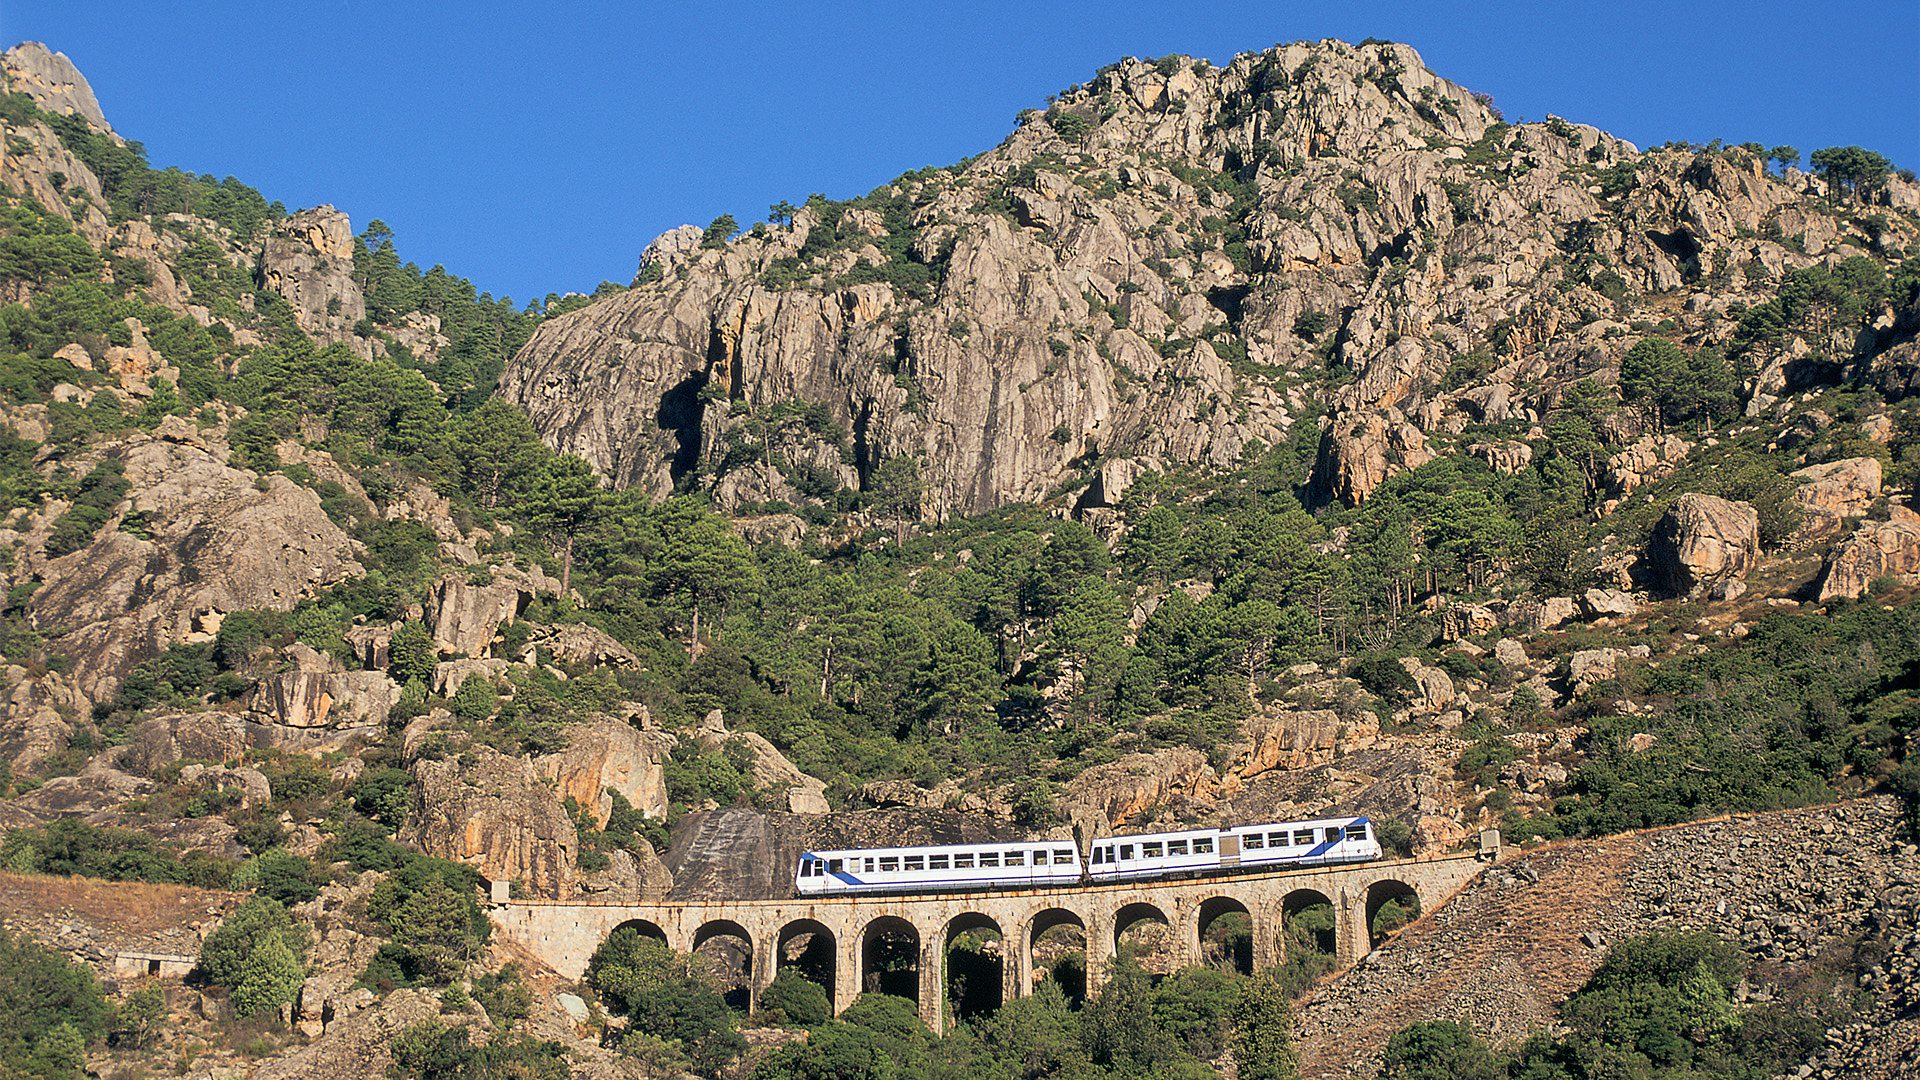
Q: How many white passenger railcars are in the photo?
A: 2